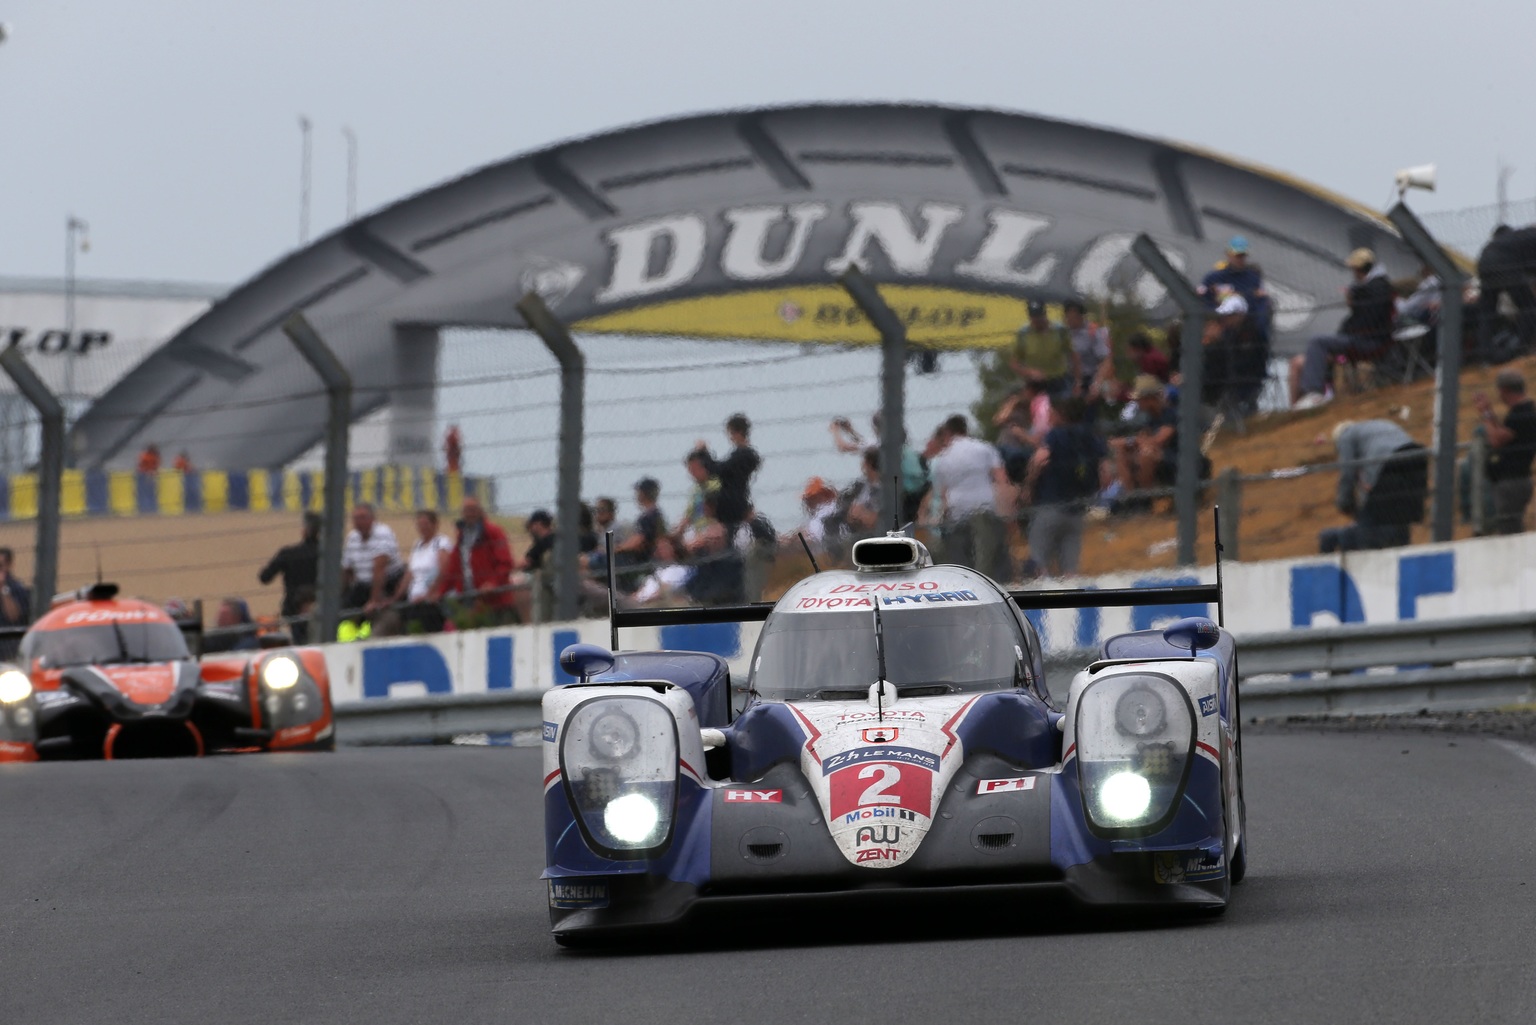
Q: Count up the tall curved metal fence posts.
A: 6